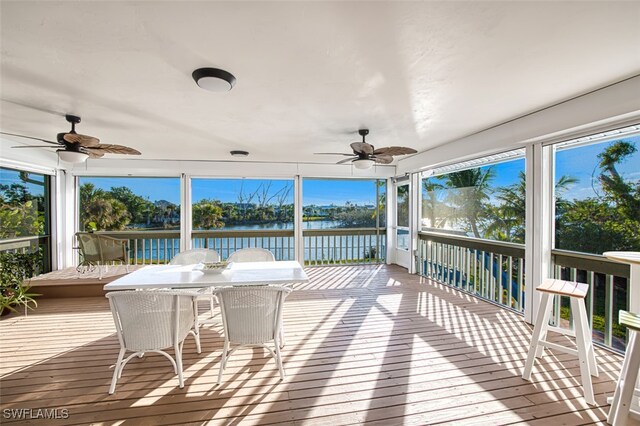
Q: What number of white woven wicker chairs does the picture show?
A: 4